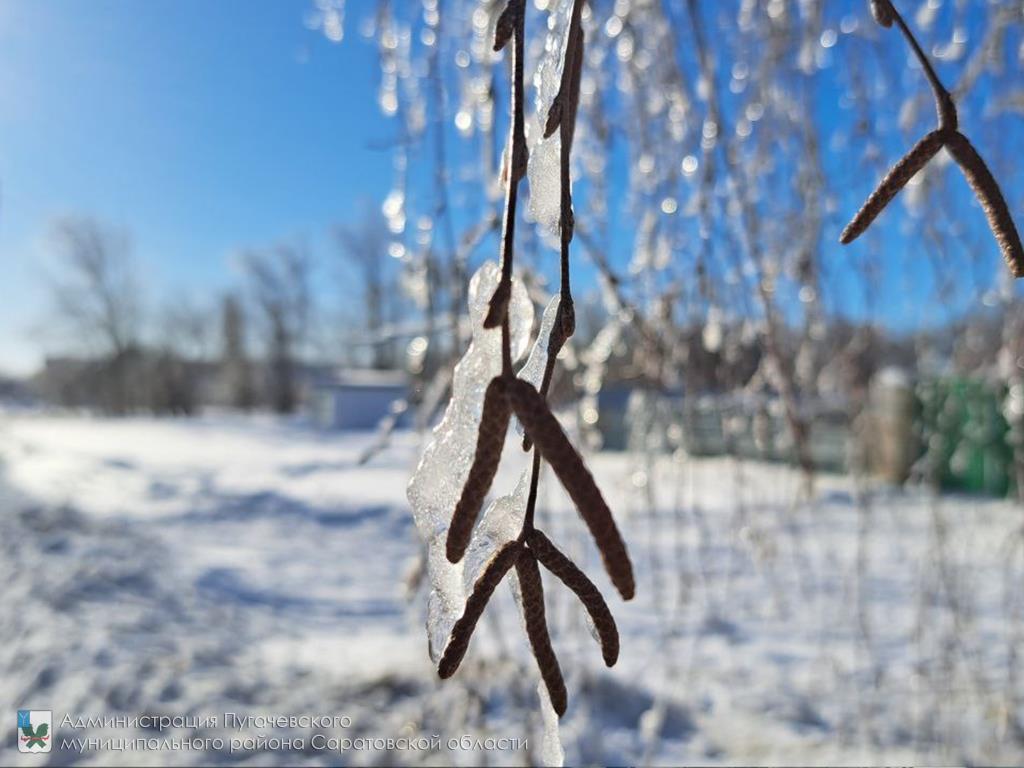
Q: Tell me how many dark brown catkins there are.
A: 7